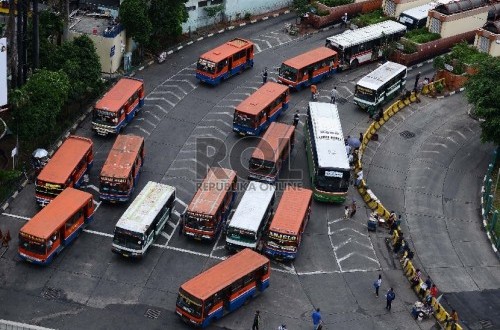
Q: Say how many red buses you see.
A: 11